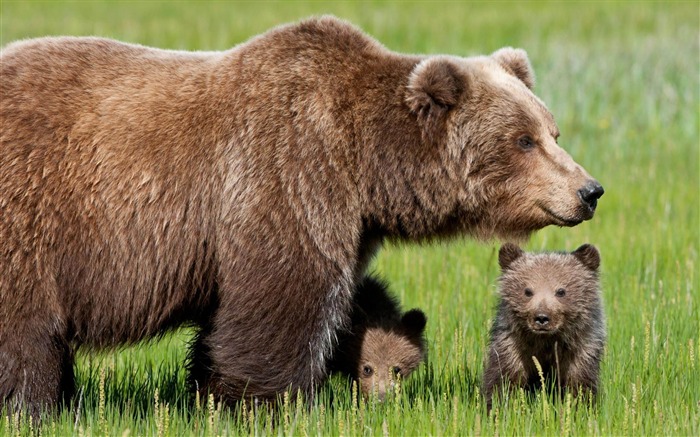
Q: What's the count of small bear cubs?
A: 2